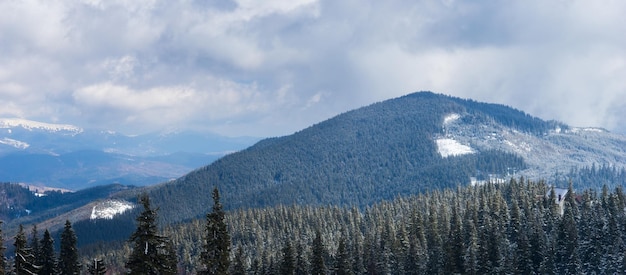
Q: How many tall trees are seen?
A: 2